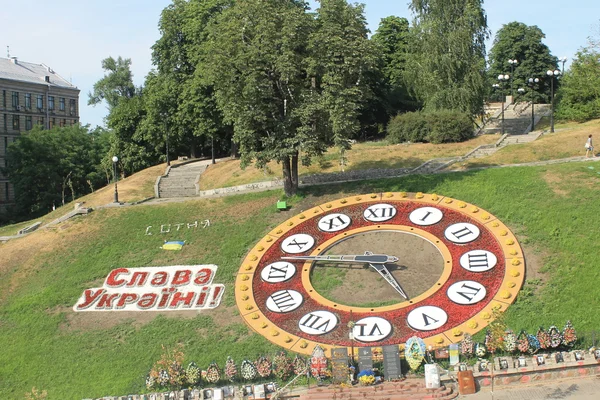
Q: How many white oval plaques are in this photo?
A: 12